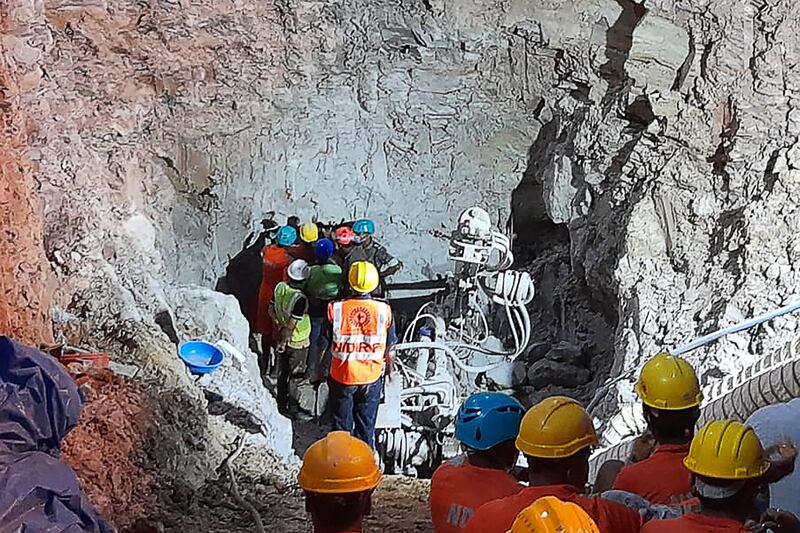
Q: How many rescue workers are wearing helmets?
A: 13